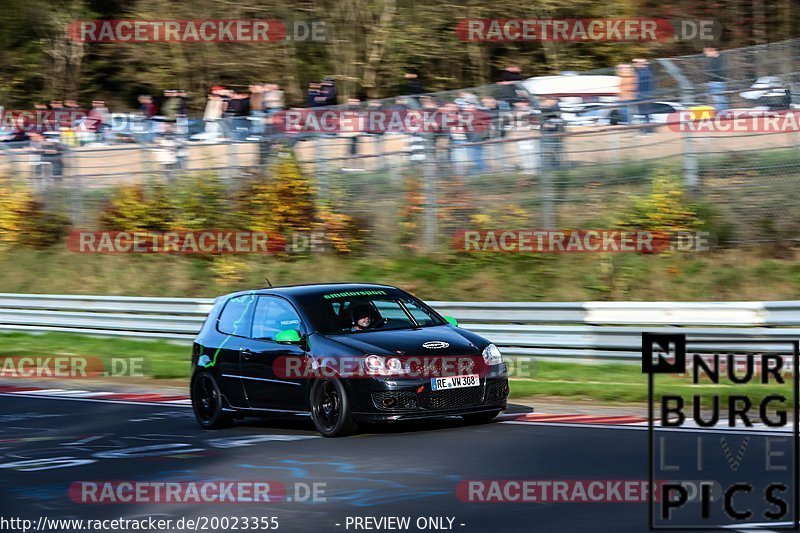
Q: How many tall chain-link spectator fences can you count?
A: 1